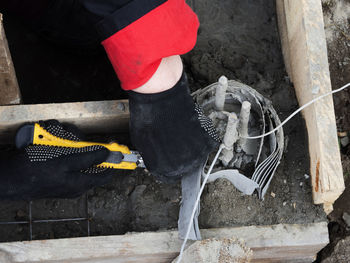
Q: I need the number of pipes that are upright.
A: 3